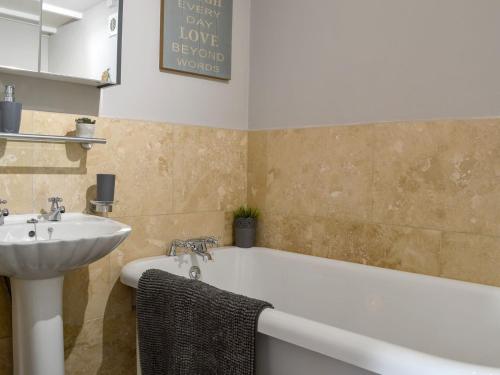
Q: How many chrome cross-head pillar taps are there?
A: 2